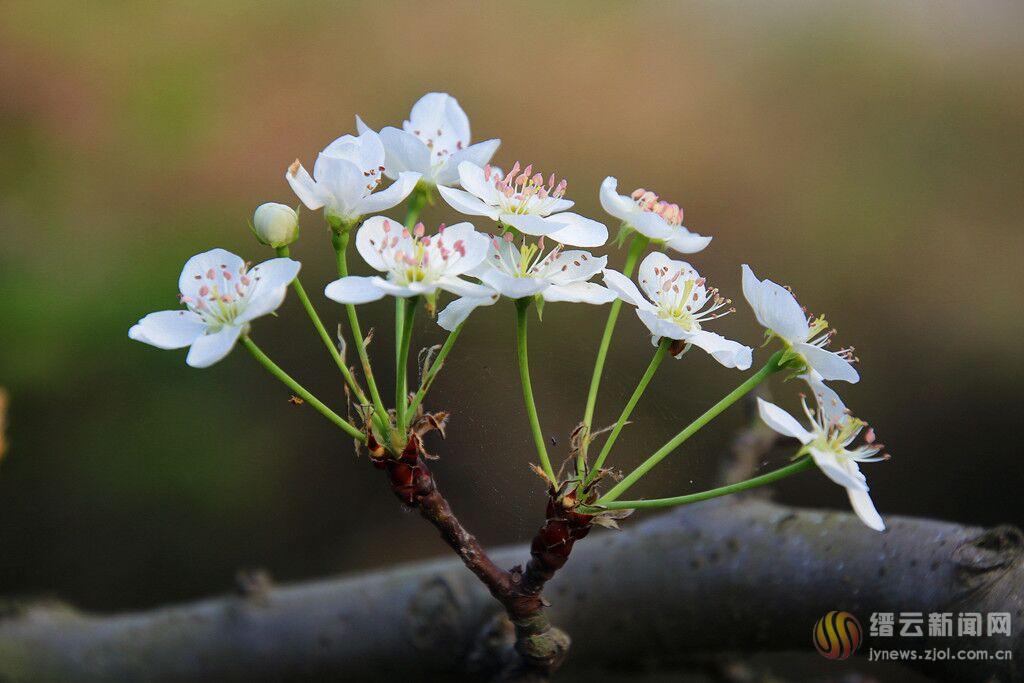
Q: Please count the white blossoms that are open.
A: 10